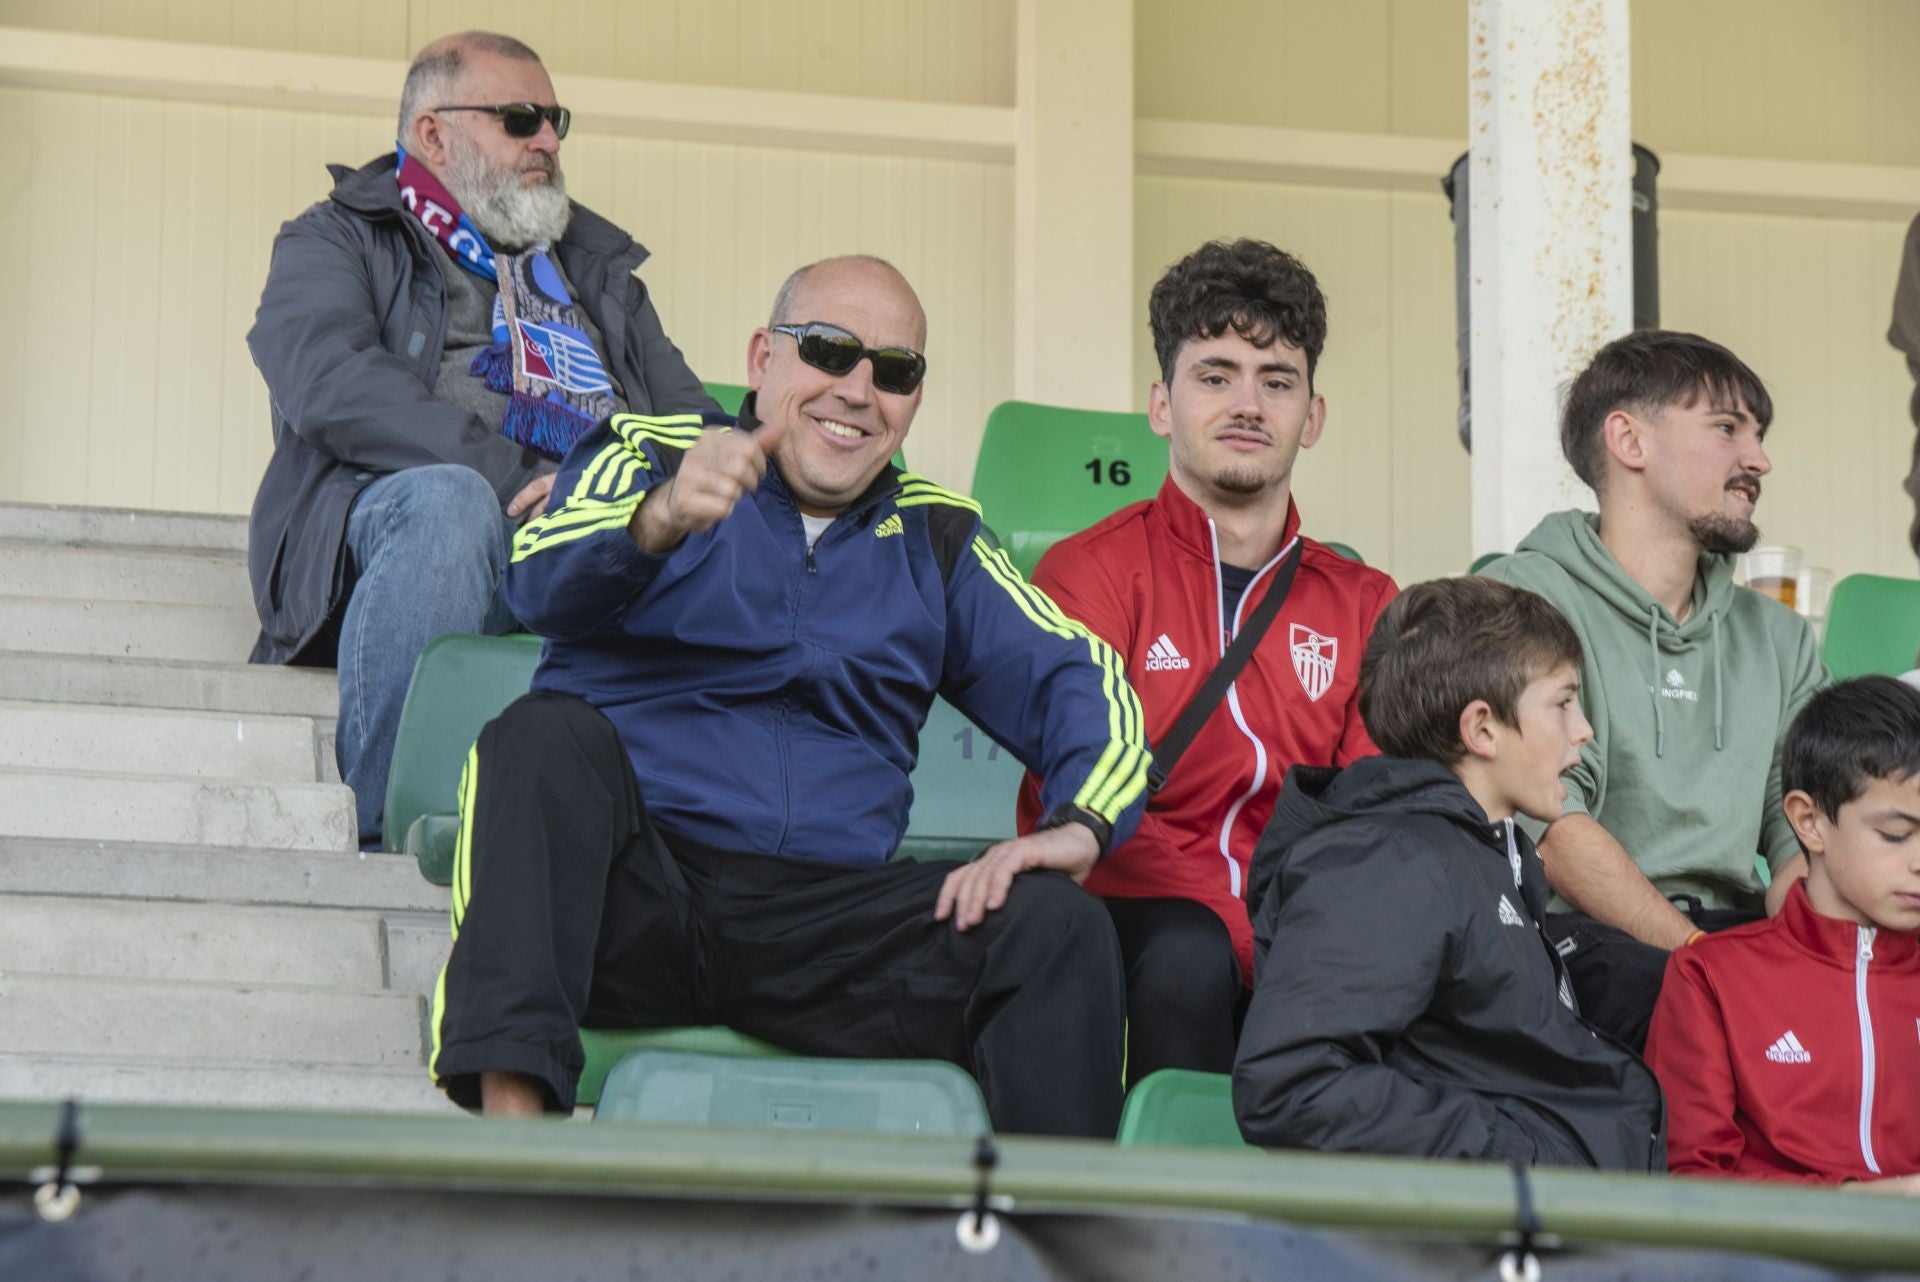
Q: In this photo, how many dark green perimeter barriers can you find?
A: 1